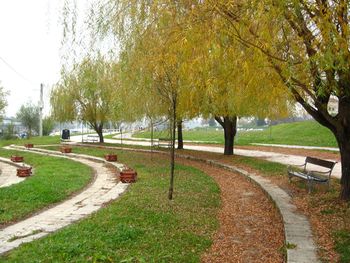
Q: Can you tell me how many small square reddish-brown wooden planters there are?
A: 6